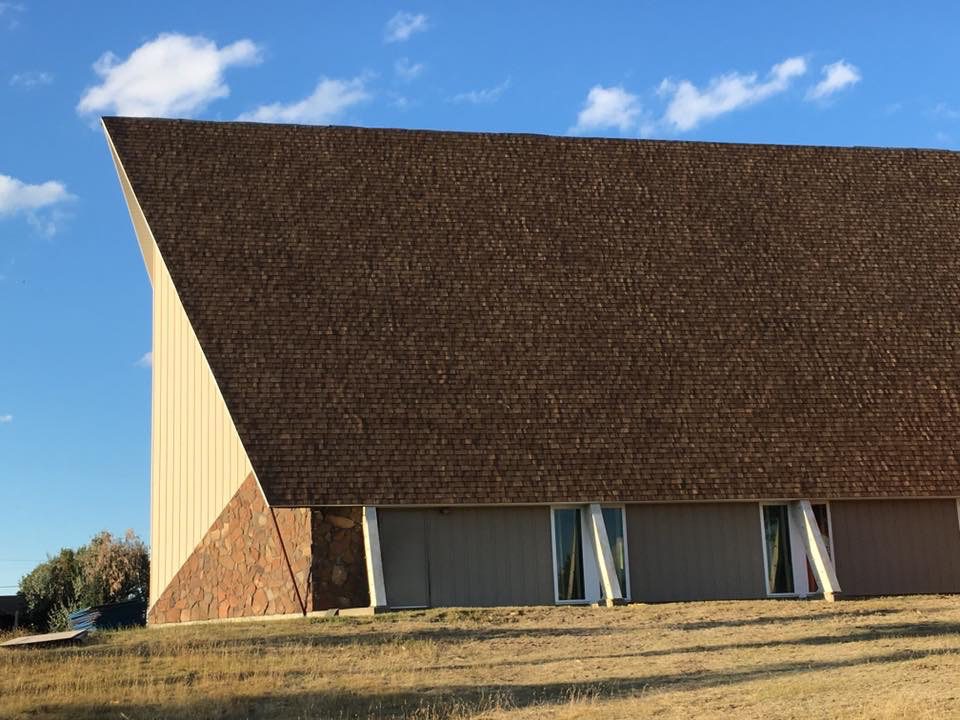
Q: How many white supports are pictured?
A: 3